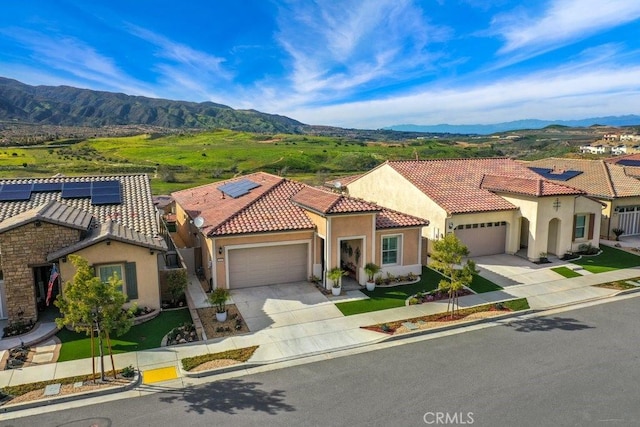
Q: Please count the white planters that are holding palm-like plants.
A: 3